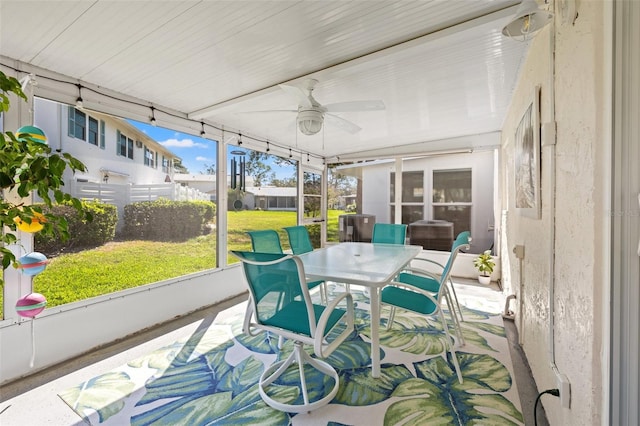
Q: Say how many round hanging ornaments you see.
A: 4